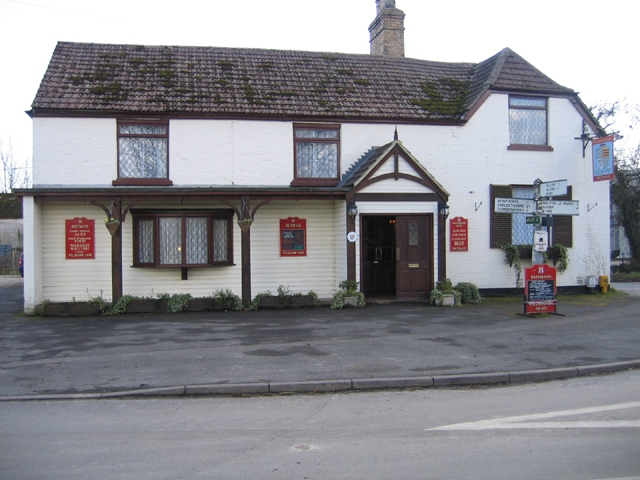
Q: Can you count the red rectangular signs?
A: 4